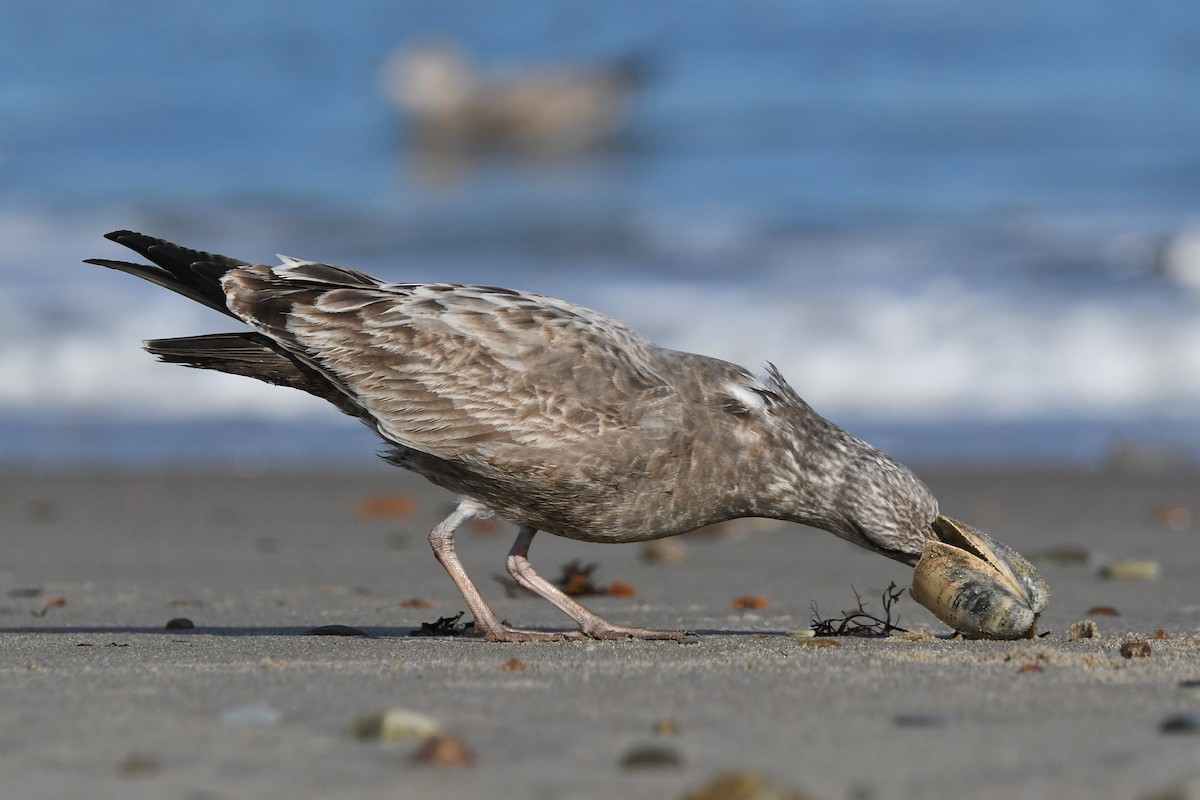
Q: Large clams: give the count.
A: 1